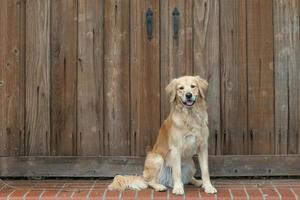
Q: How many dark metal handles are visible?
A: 2